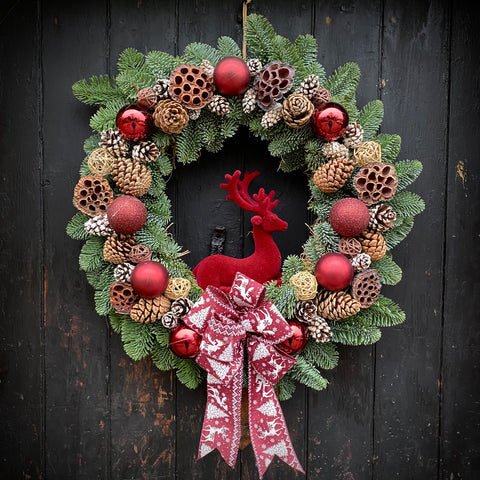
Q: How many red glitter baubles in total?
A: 2